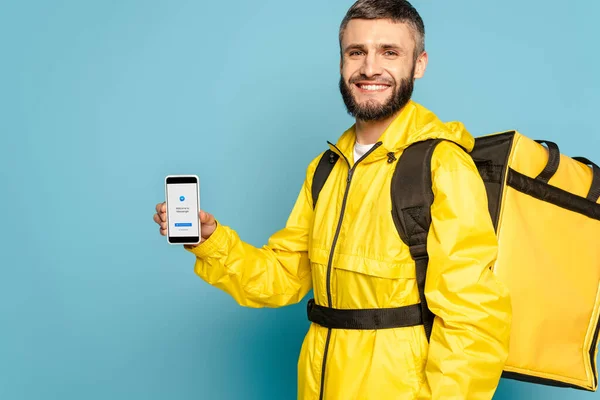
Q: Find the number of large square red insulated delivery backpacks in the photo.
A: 0